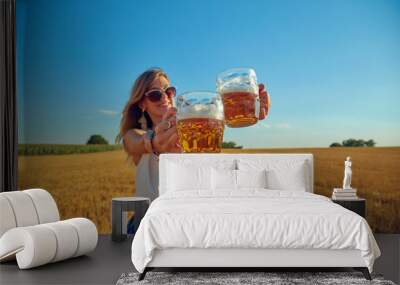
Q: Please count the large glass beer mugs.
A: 2